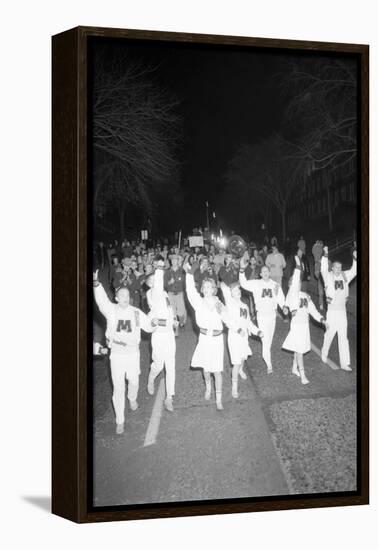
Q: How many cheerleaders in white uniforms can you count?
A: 7